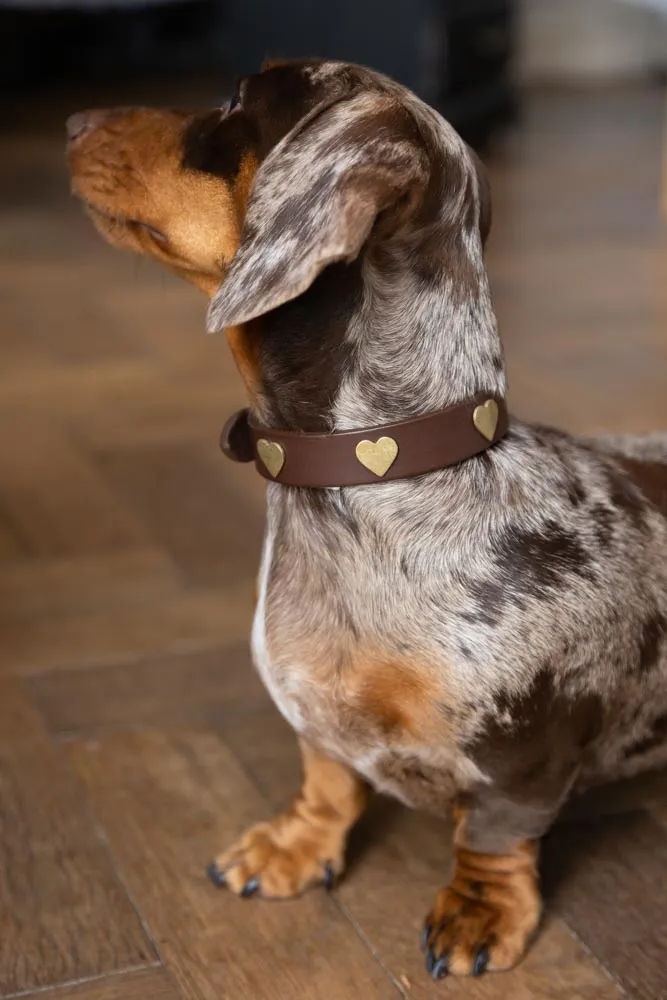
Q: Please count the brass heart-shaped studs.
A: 3